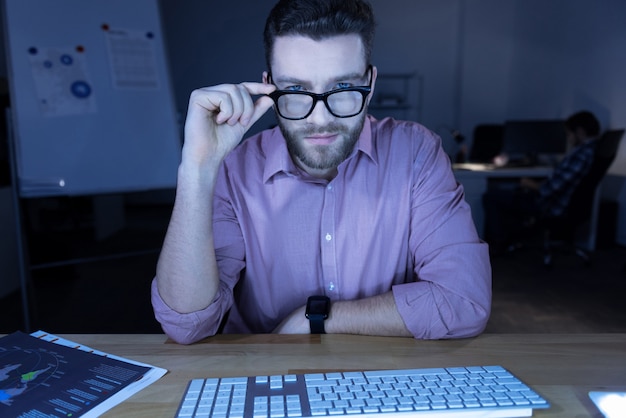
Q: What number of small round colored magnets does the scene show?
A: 4